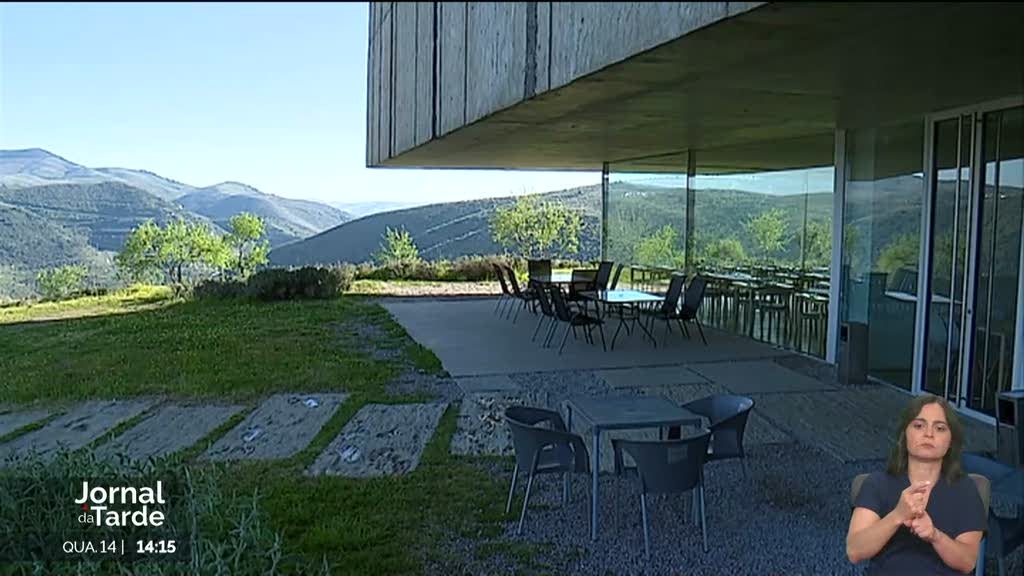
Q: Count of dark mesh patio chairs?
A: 10